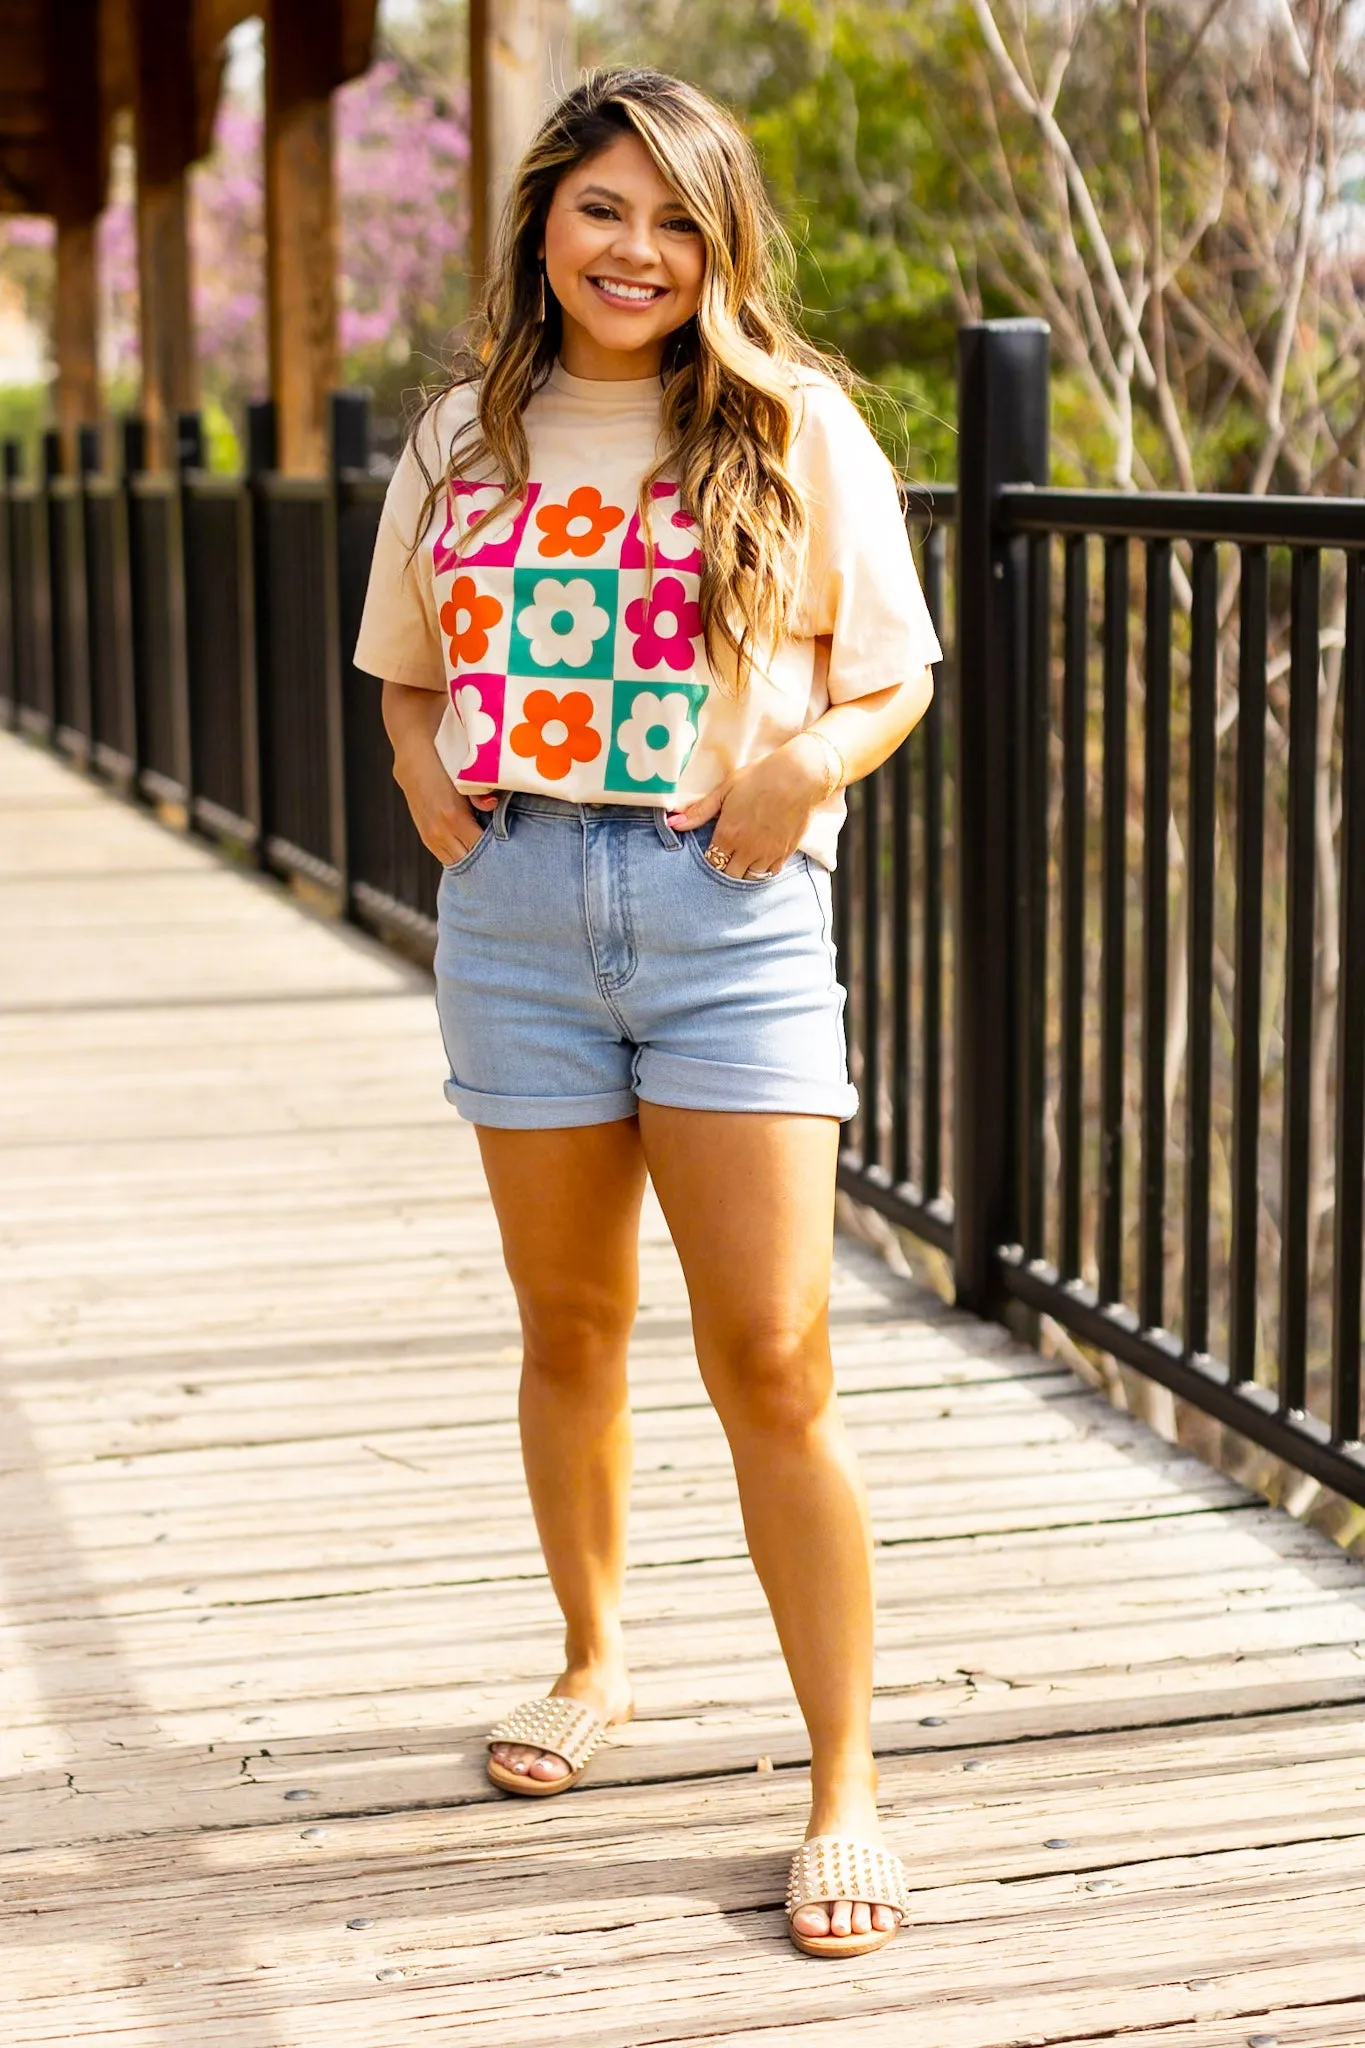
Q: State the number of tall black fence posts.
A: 8